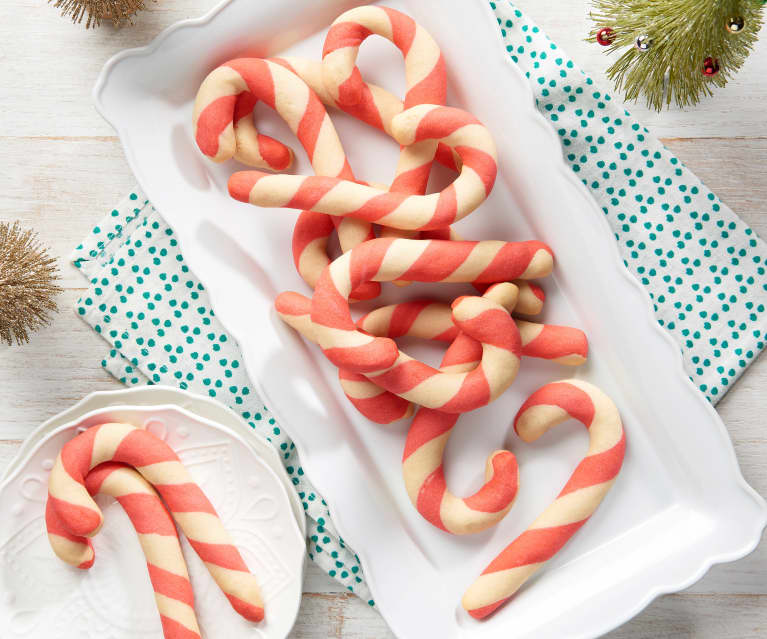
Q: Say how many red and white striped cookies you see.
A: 12